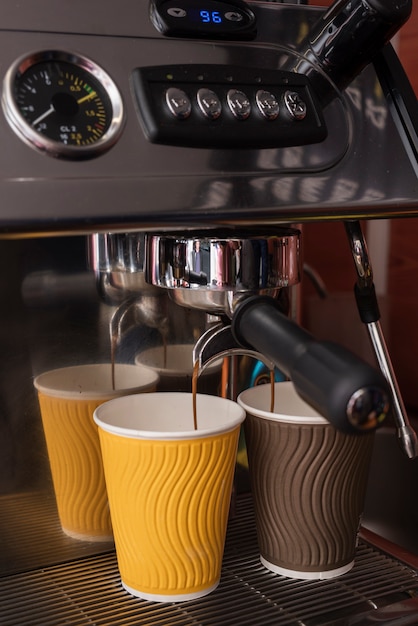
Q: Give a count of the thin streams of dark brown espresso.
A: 2